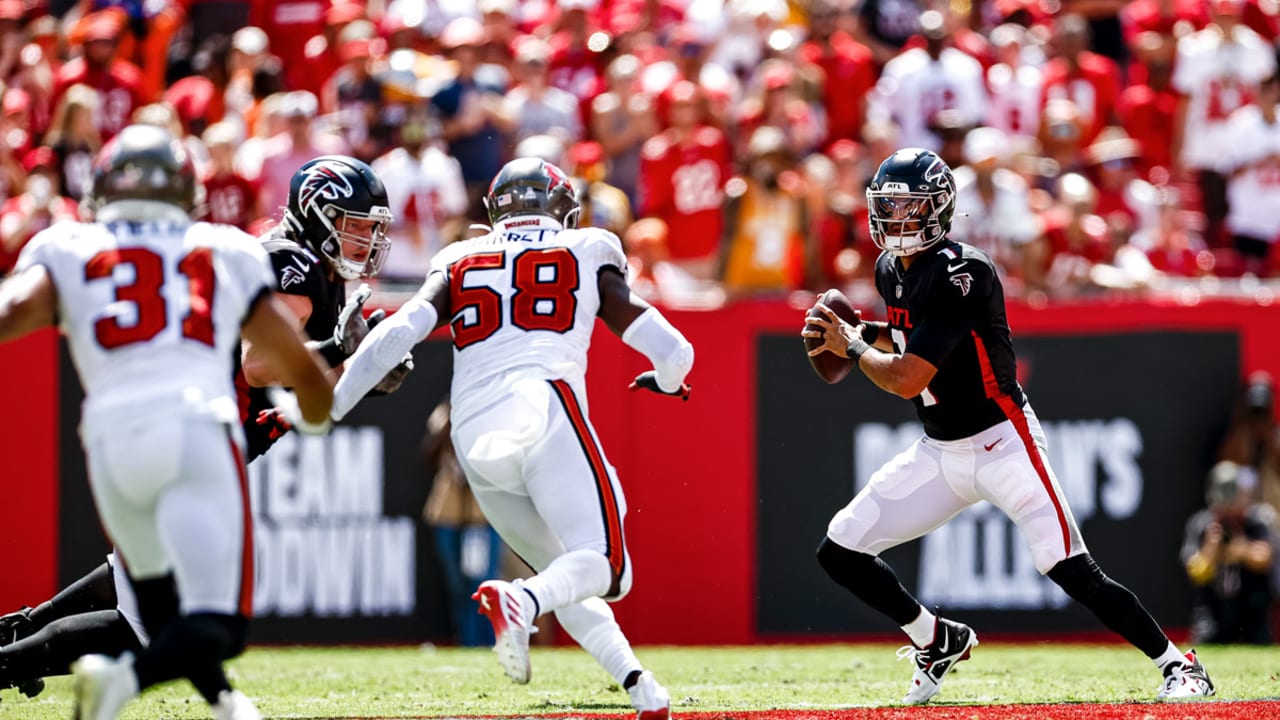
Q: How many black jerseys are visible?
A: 2